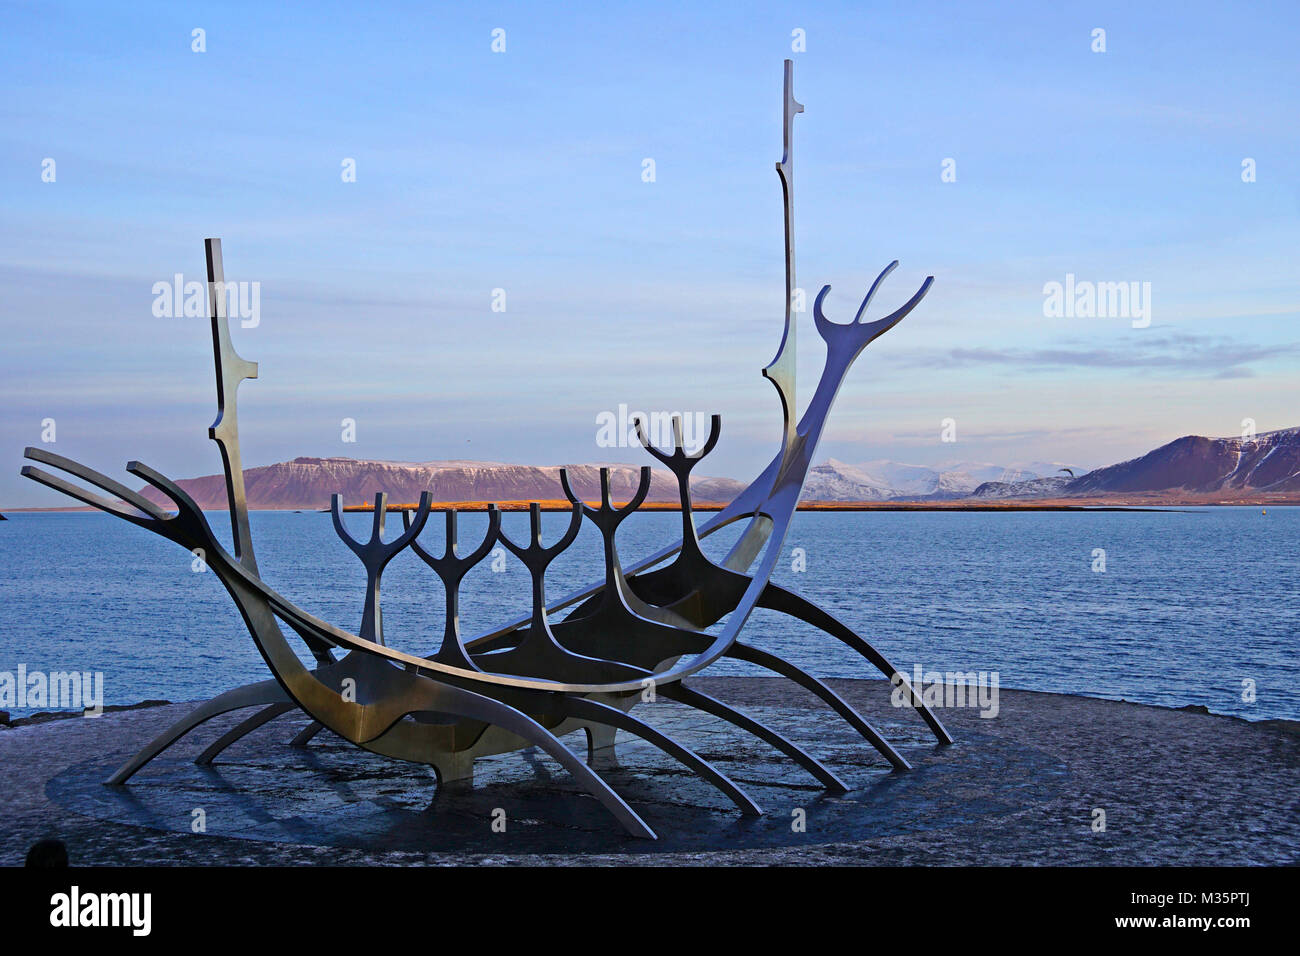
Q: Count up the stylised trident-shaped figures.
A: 5